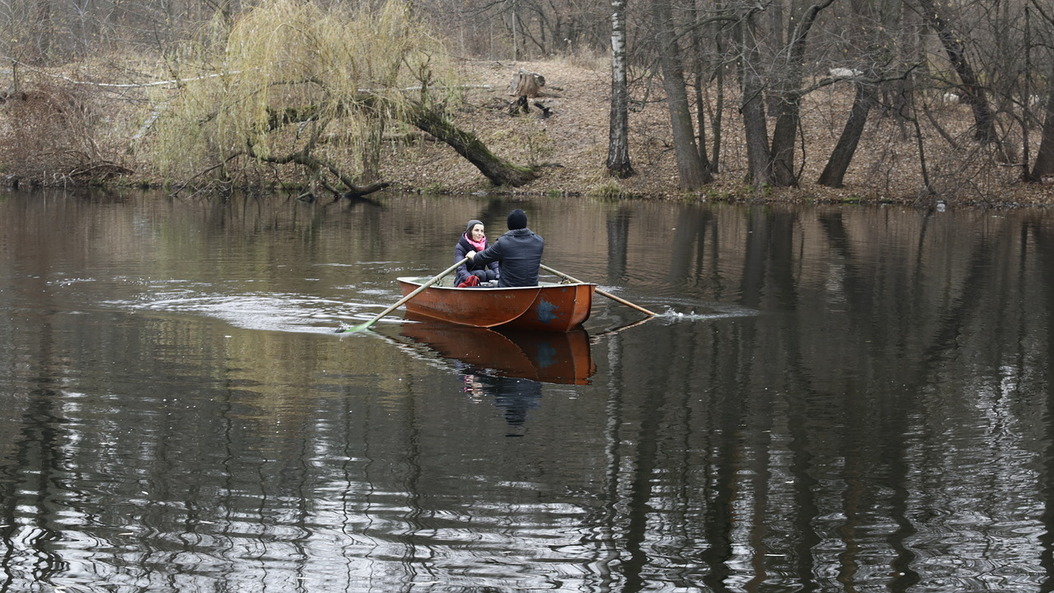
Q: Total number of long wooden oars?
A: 2